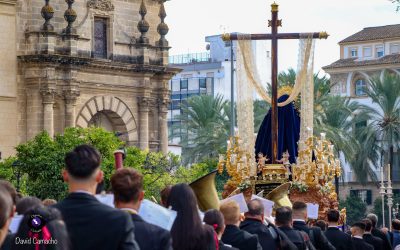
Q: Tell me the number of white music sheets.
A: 6